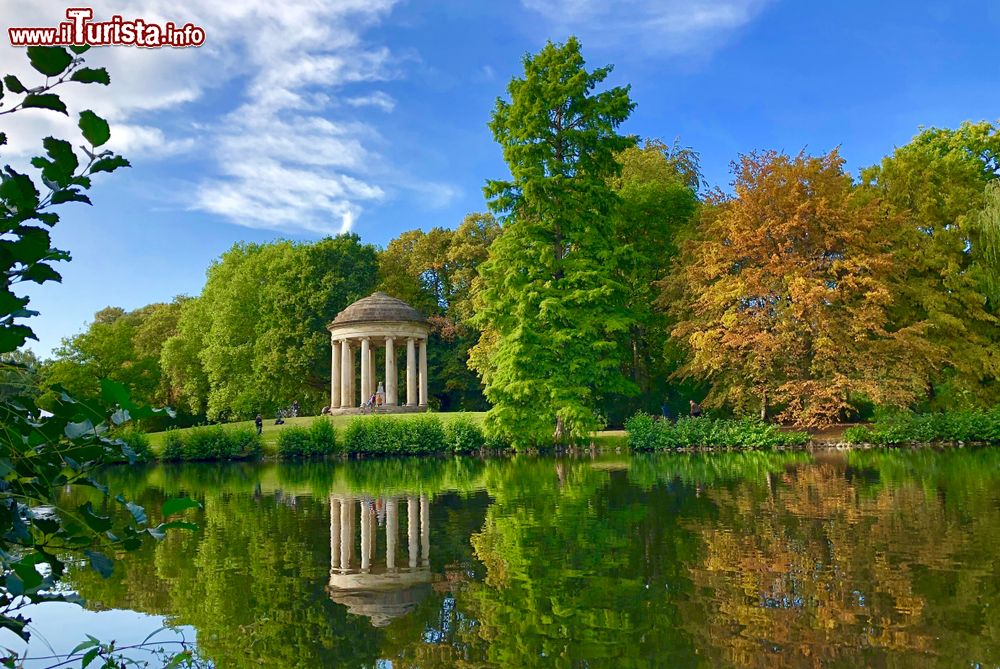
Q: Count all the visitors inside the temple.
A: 2